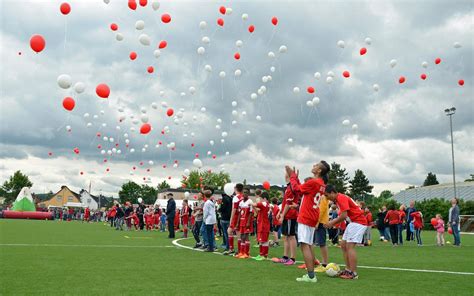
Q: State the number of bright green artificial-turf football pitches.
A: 1